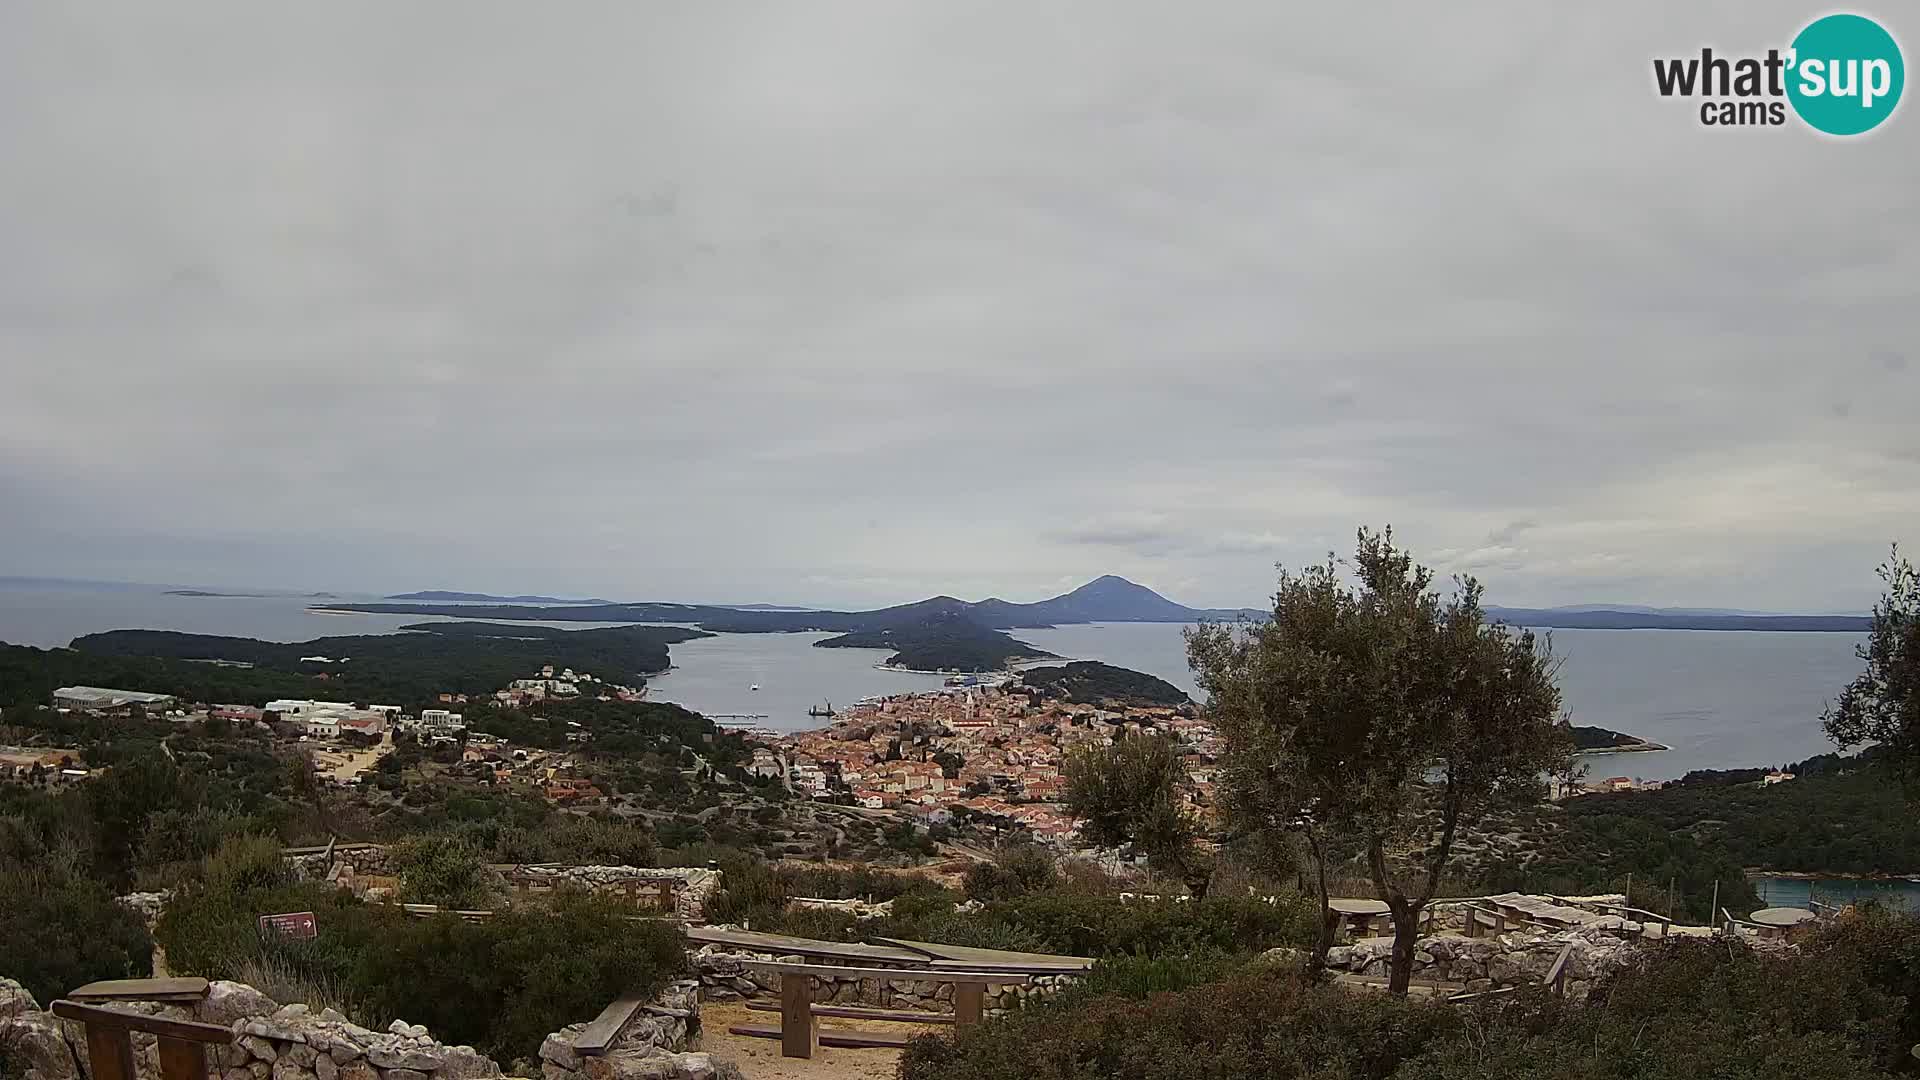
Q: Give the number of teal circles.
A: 1